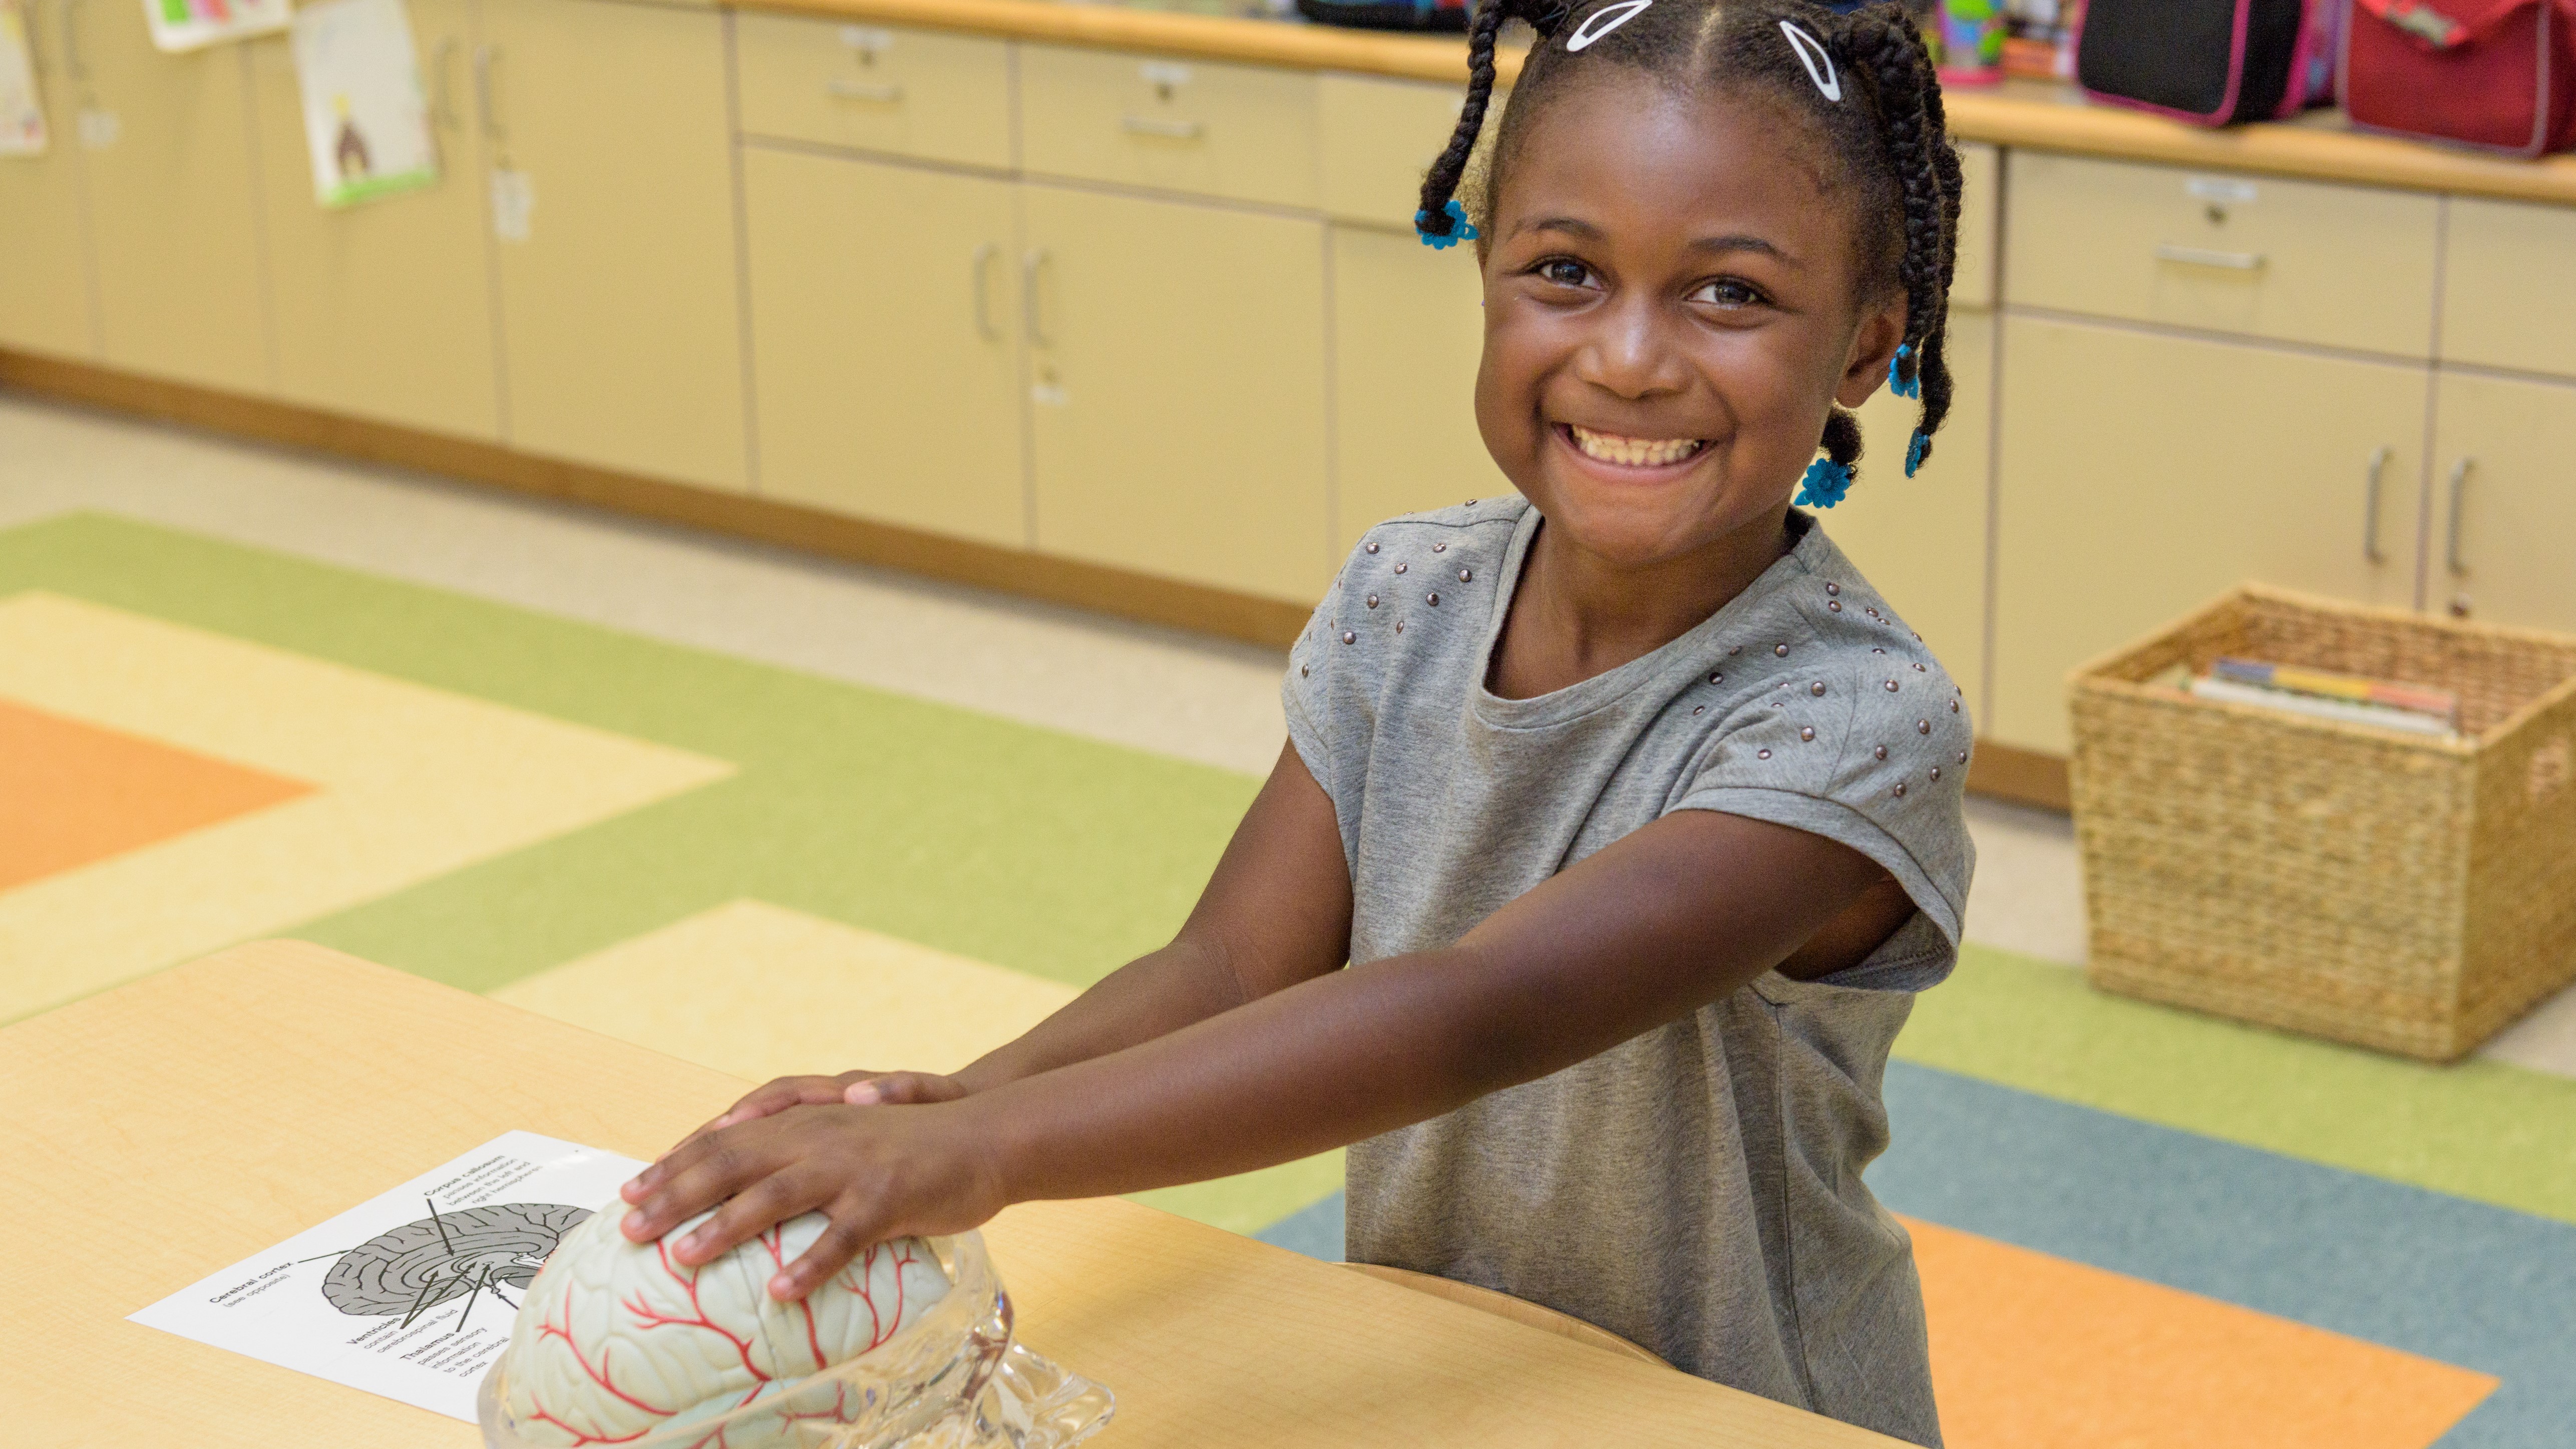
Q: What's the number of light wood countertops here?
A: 1